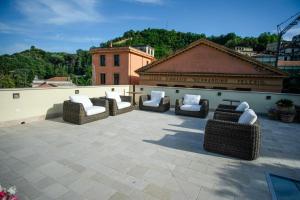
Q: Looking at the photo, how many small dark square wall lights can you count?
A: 7